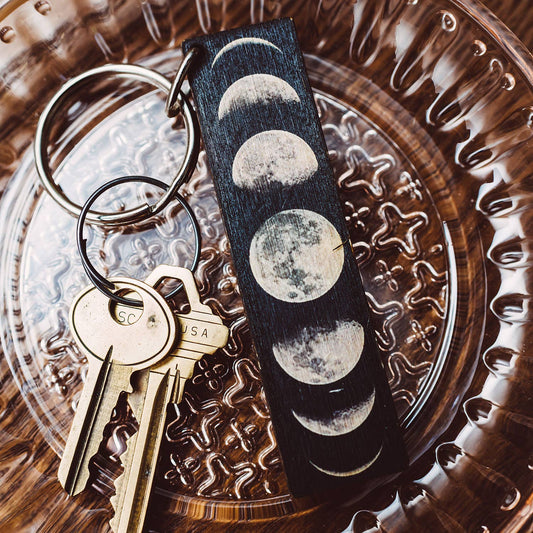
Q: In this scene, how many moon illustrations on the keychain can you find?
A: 7